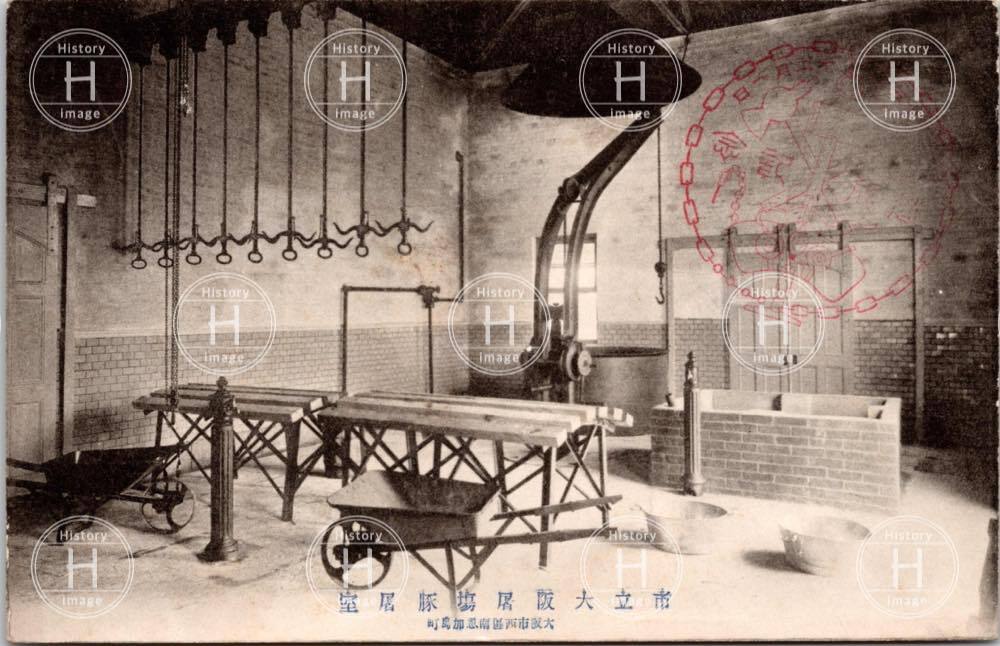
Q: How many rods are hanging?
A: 9